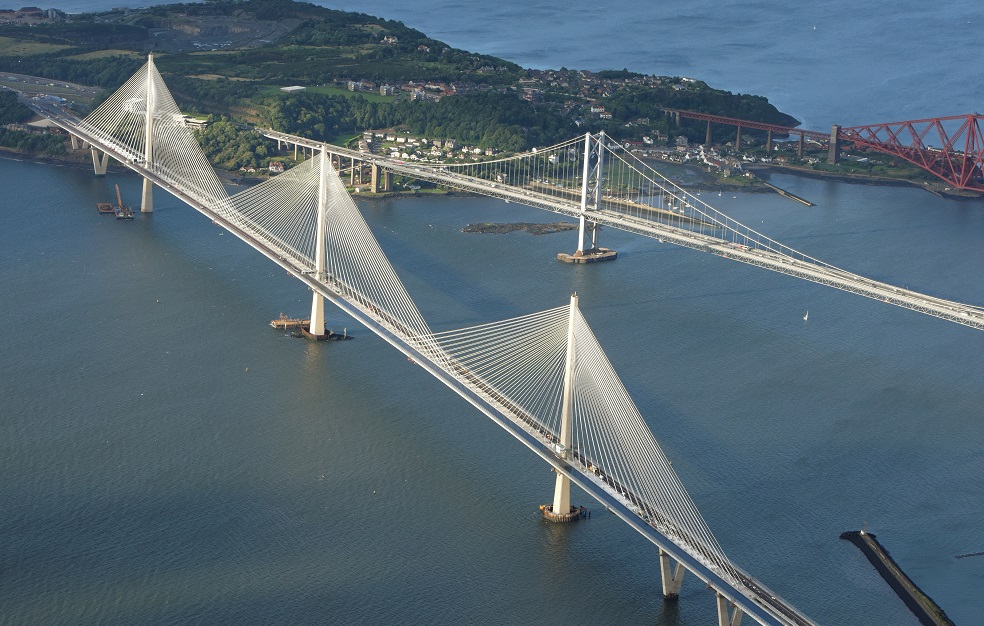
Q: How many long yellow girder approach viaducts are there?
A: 0